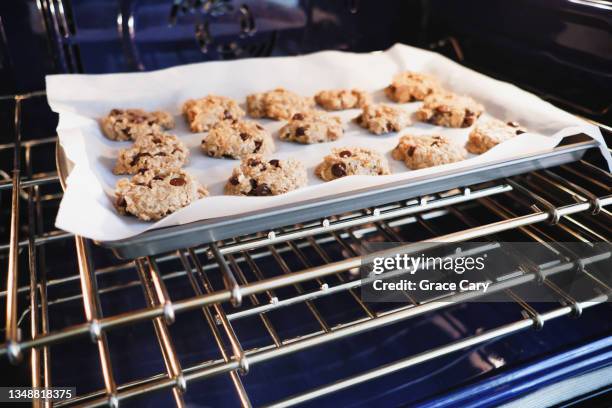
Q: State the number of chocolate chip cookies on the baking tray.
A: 15